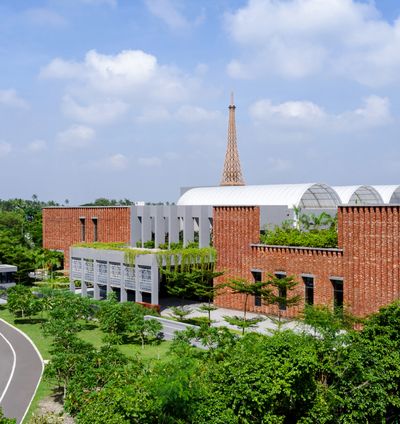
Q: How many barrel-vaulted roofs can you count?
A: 3